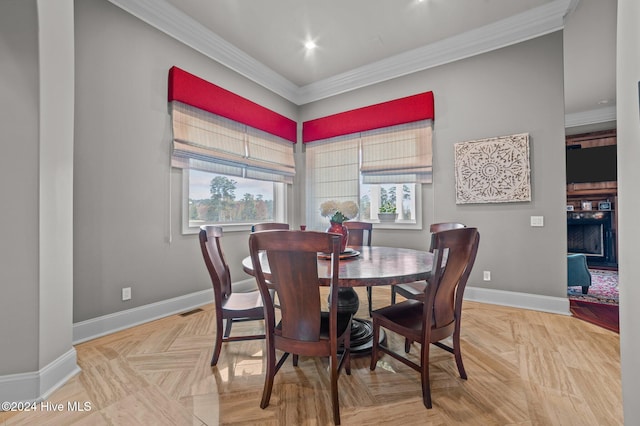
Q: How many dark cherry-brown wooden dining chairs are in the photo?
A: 6